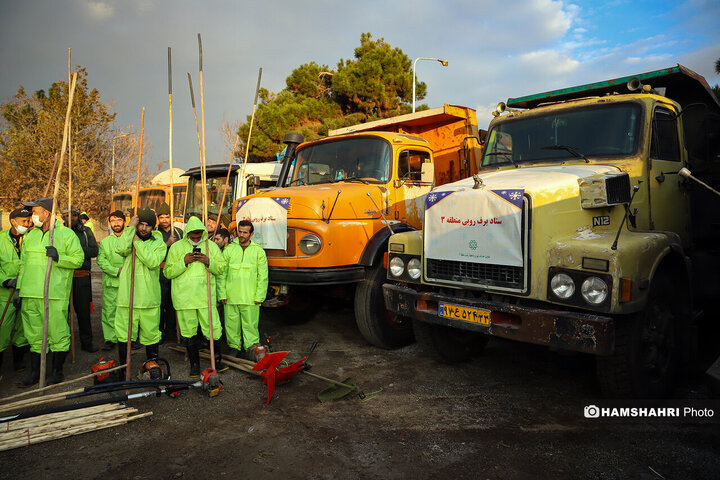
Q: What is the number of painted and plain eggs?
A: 0